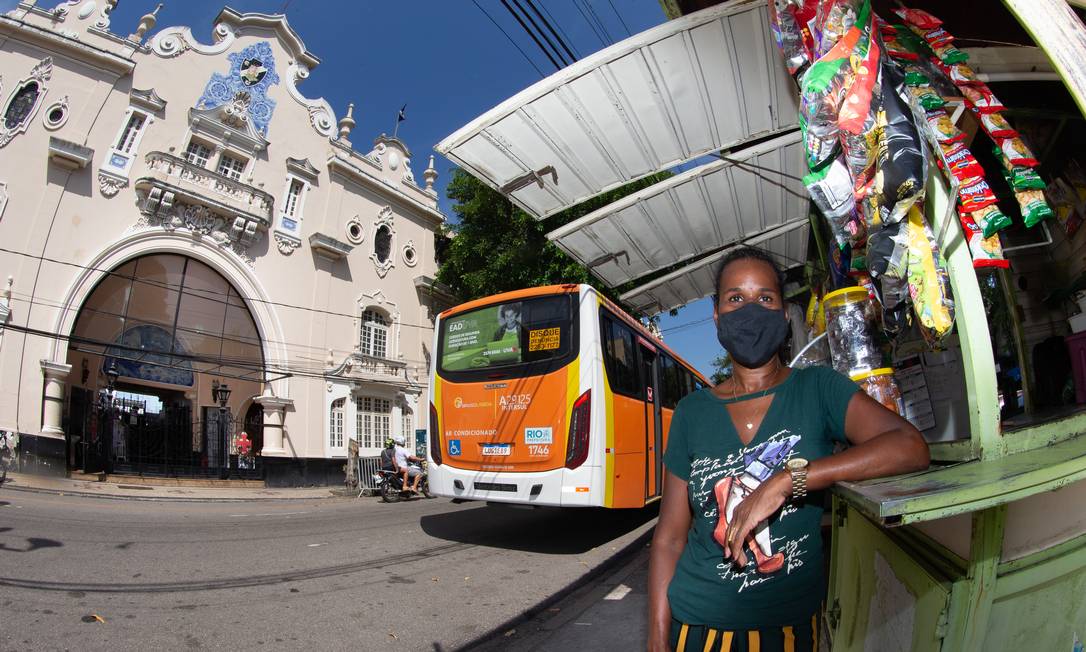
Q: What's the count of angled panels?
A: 3